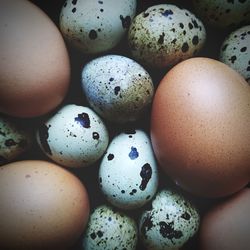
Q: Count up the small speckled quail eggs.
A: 10